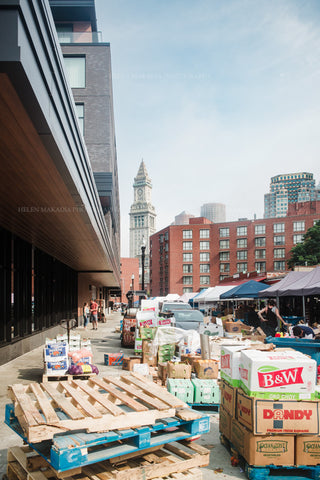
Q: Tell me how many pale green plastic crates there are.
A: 2